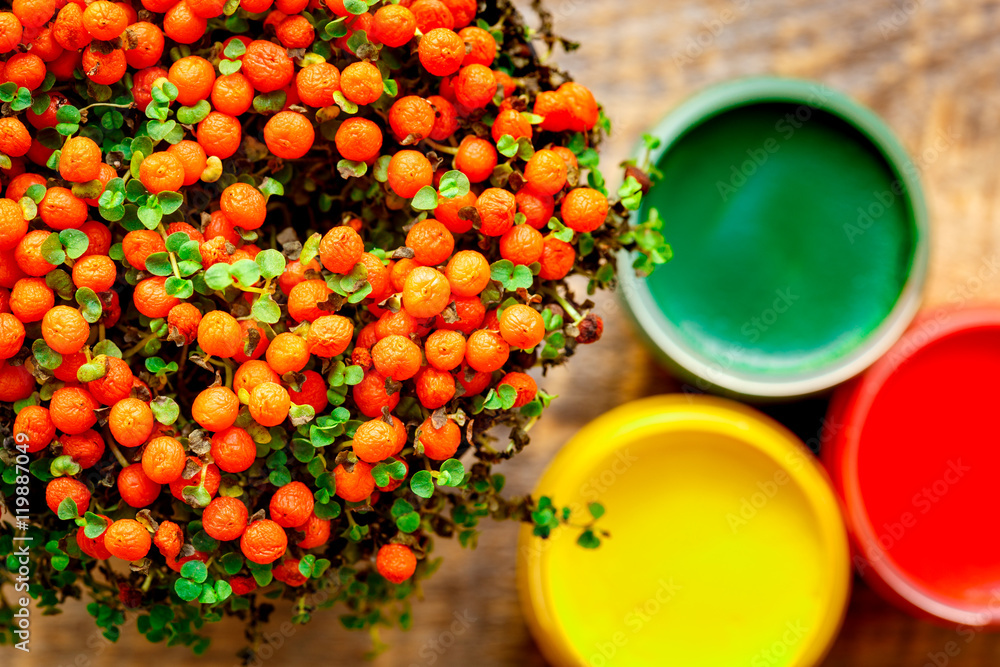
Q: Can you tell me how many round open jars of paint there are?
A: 3